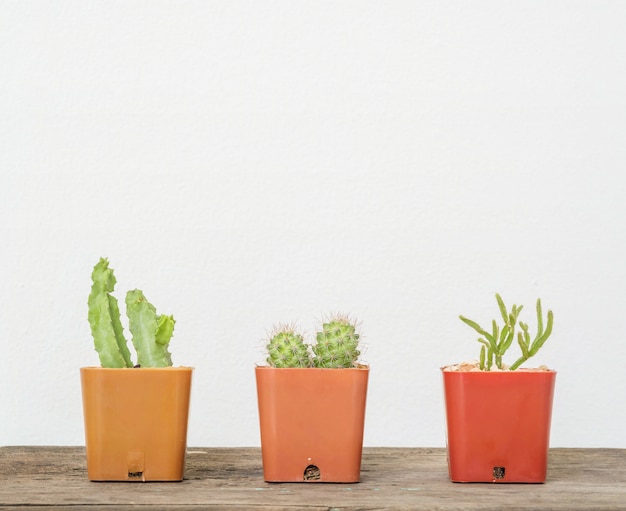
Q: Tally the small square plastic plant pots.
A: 3